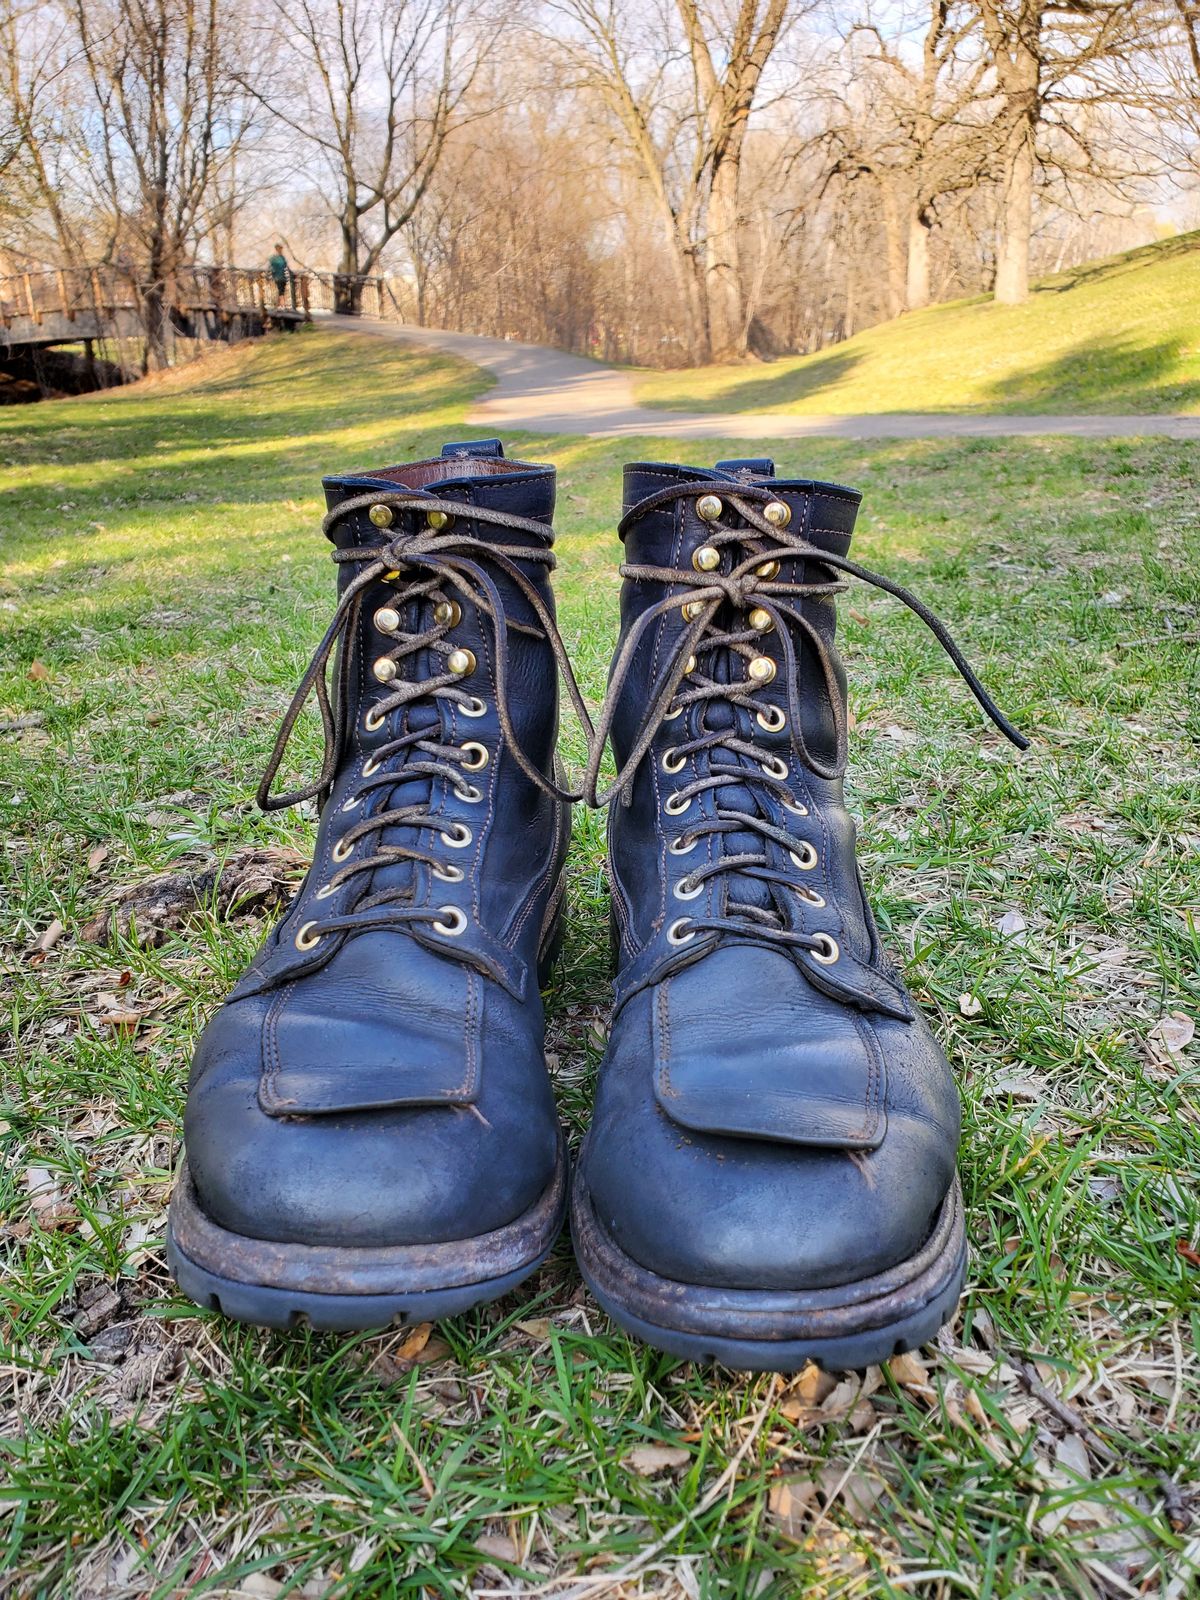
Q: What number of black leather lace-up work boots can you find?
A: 2